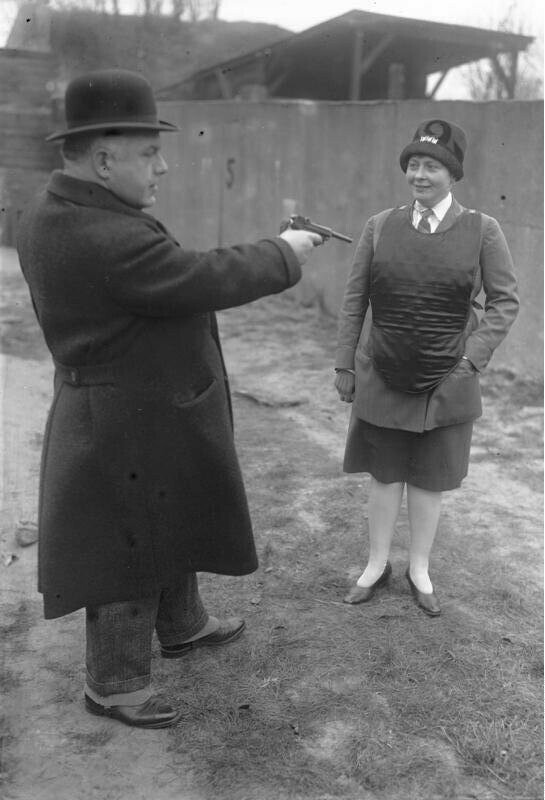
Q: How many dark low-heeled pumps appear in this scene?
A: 2